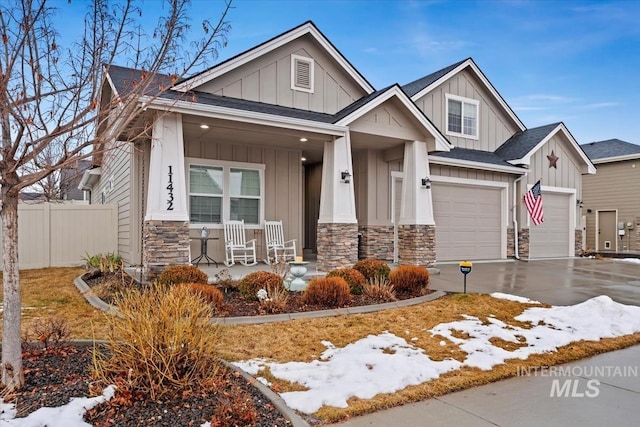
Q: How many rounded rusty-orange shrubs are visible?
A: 7